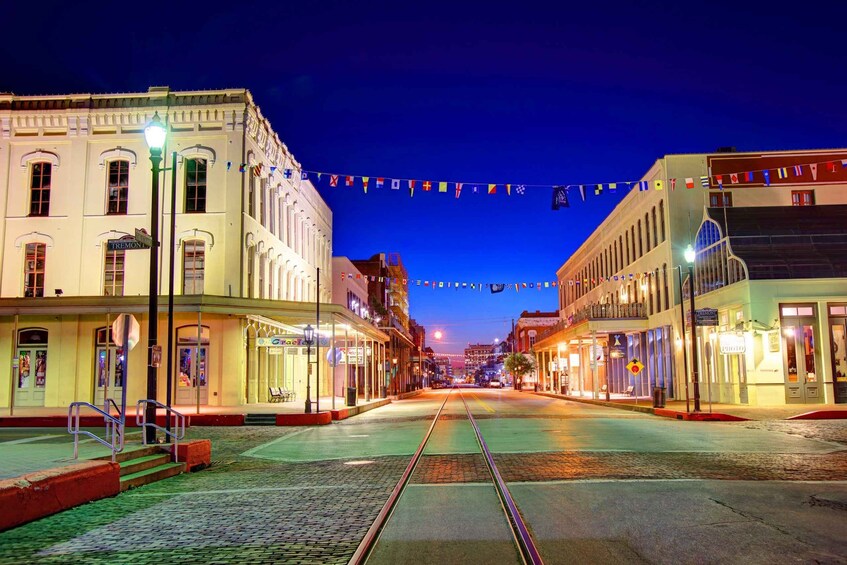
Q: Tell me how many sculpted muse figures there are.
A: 0